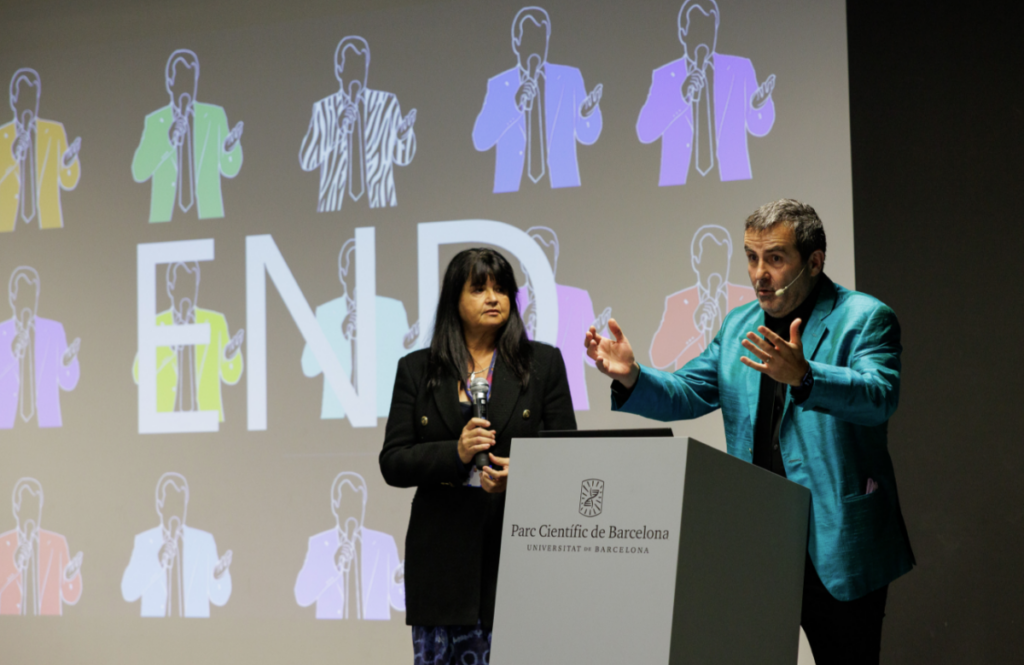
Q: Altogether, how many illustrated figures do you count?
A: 13